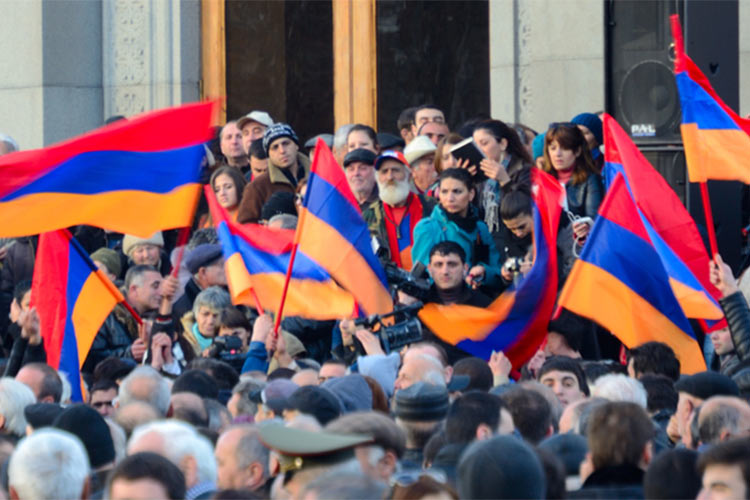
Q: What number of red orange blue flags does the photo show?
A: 8